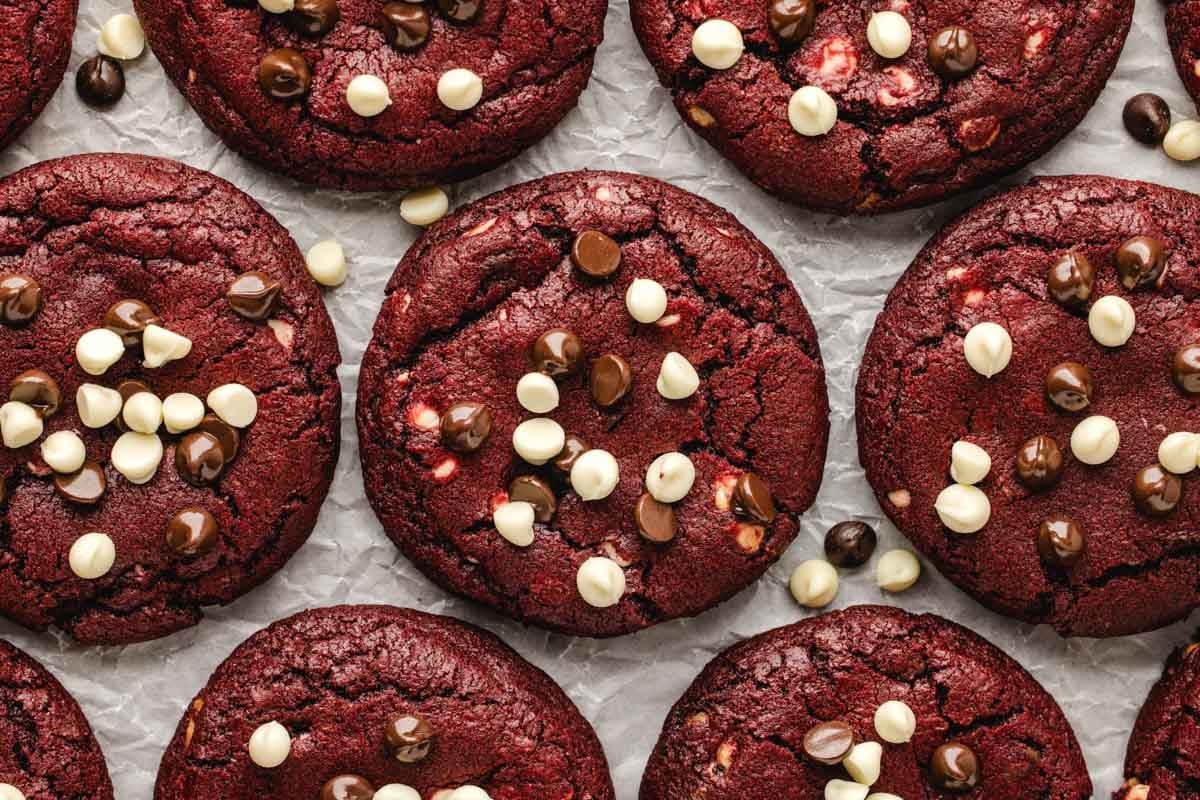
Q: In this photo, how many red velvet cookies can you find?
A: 11